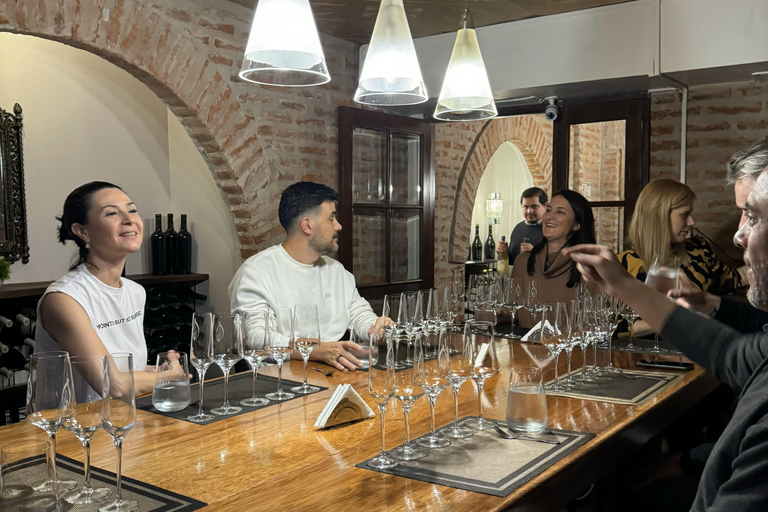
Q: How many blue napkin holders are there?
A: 0